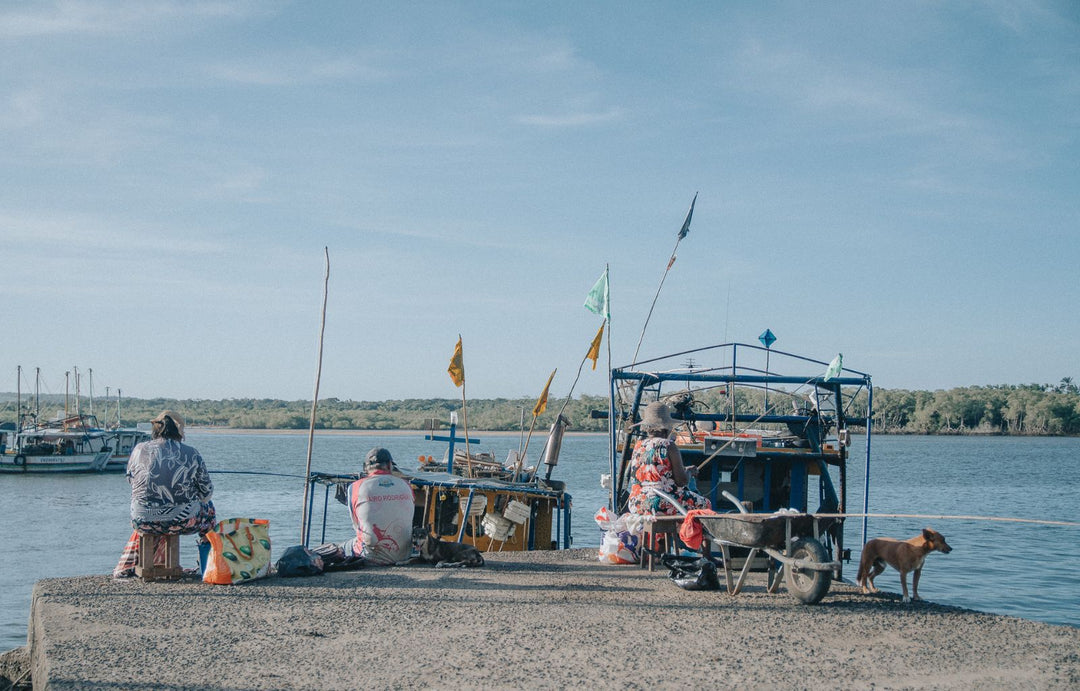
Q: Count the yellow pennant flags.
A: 3